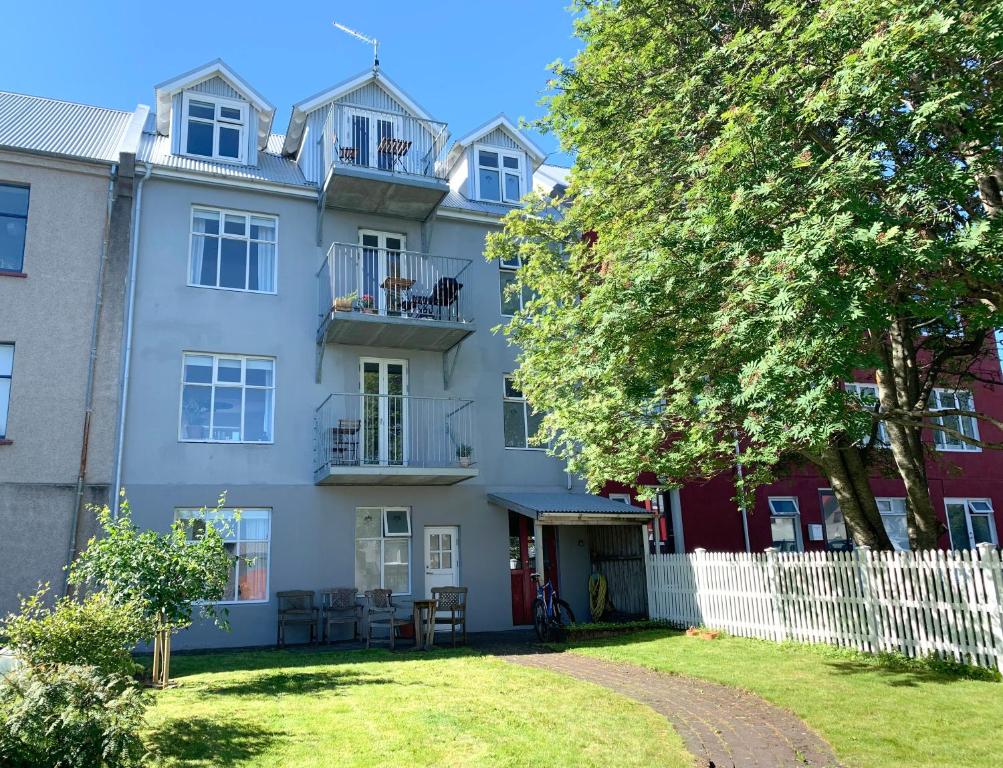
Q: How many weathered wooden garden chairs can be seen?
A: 4